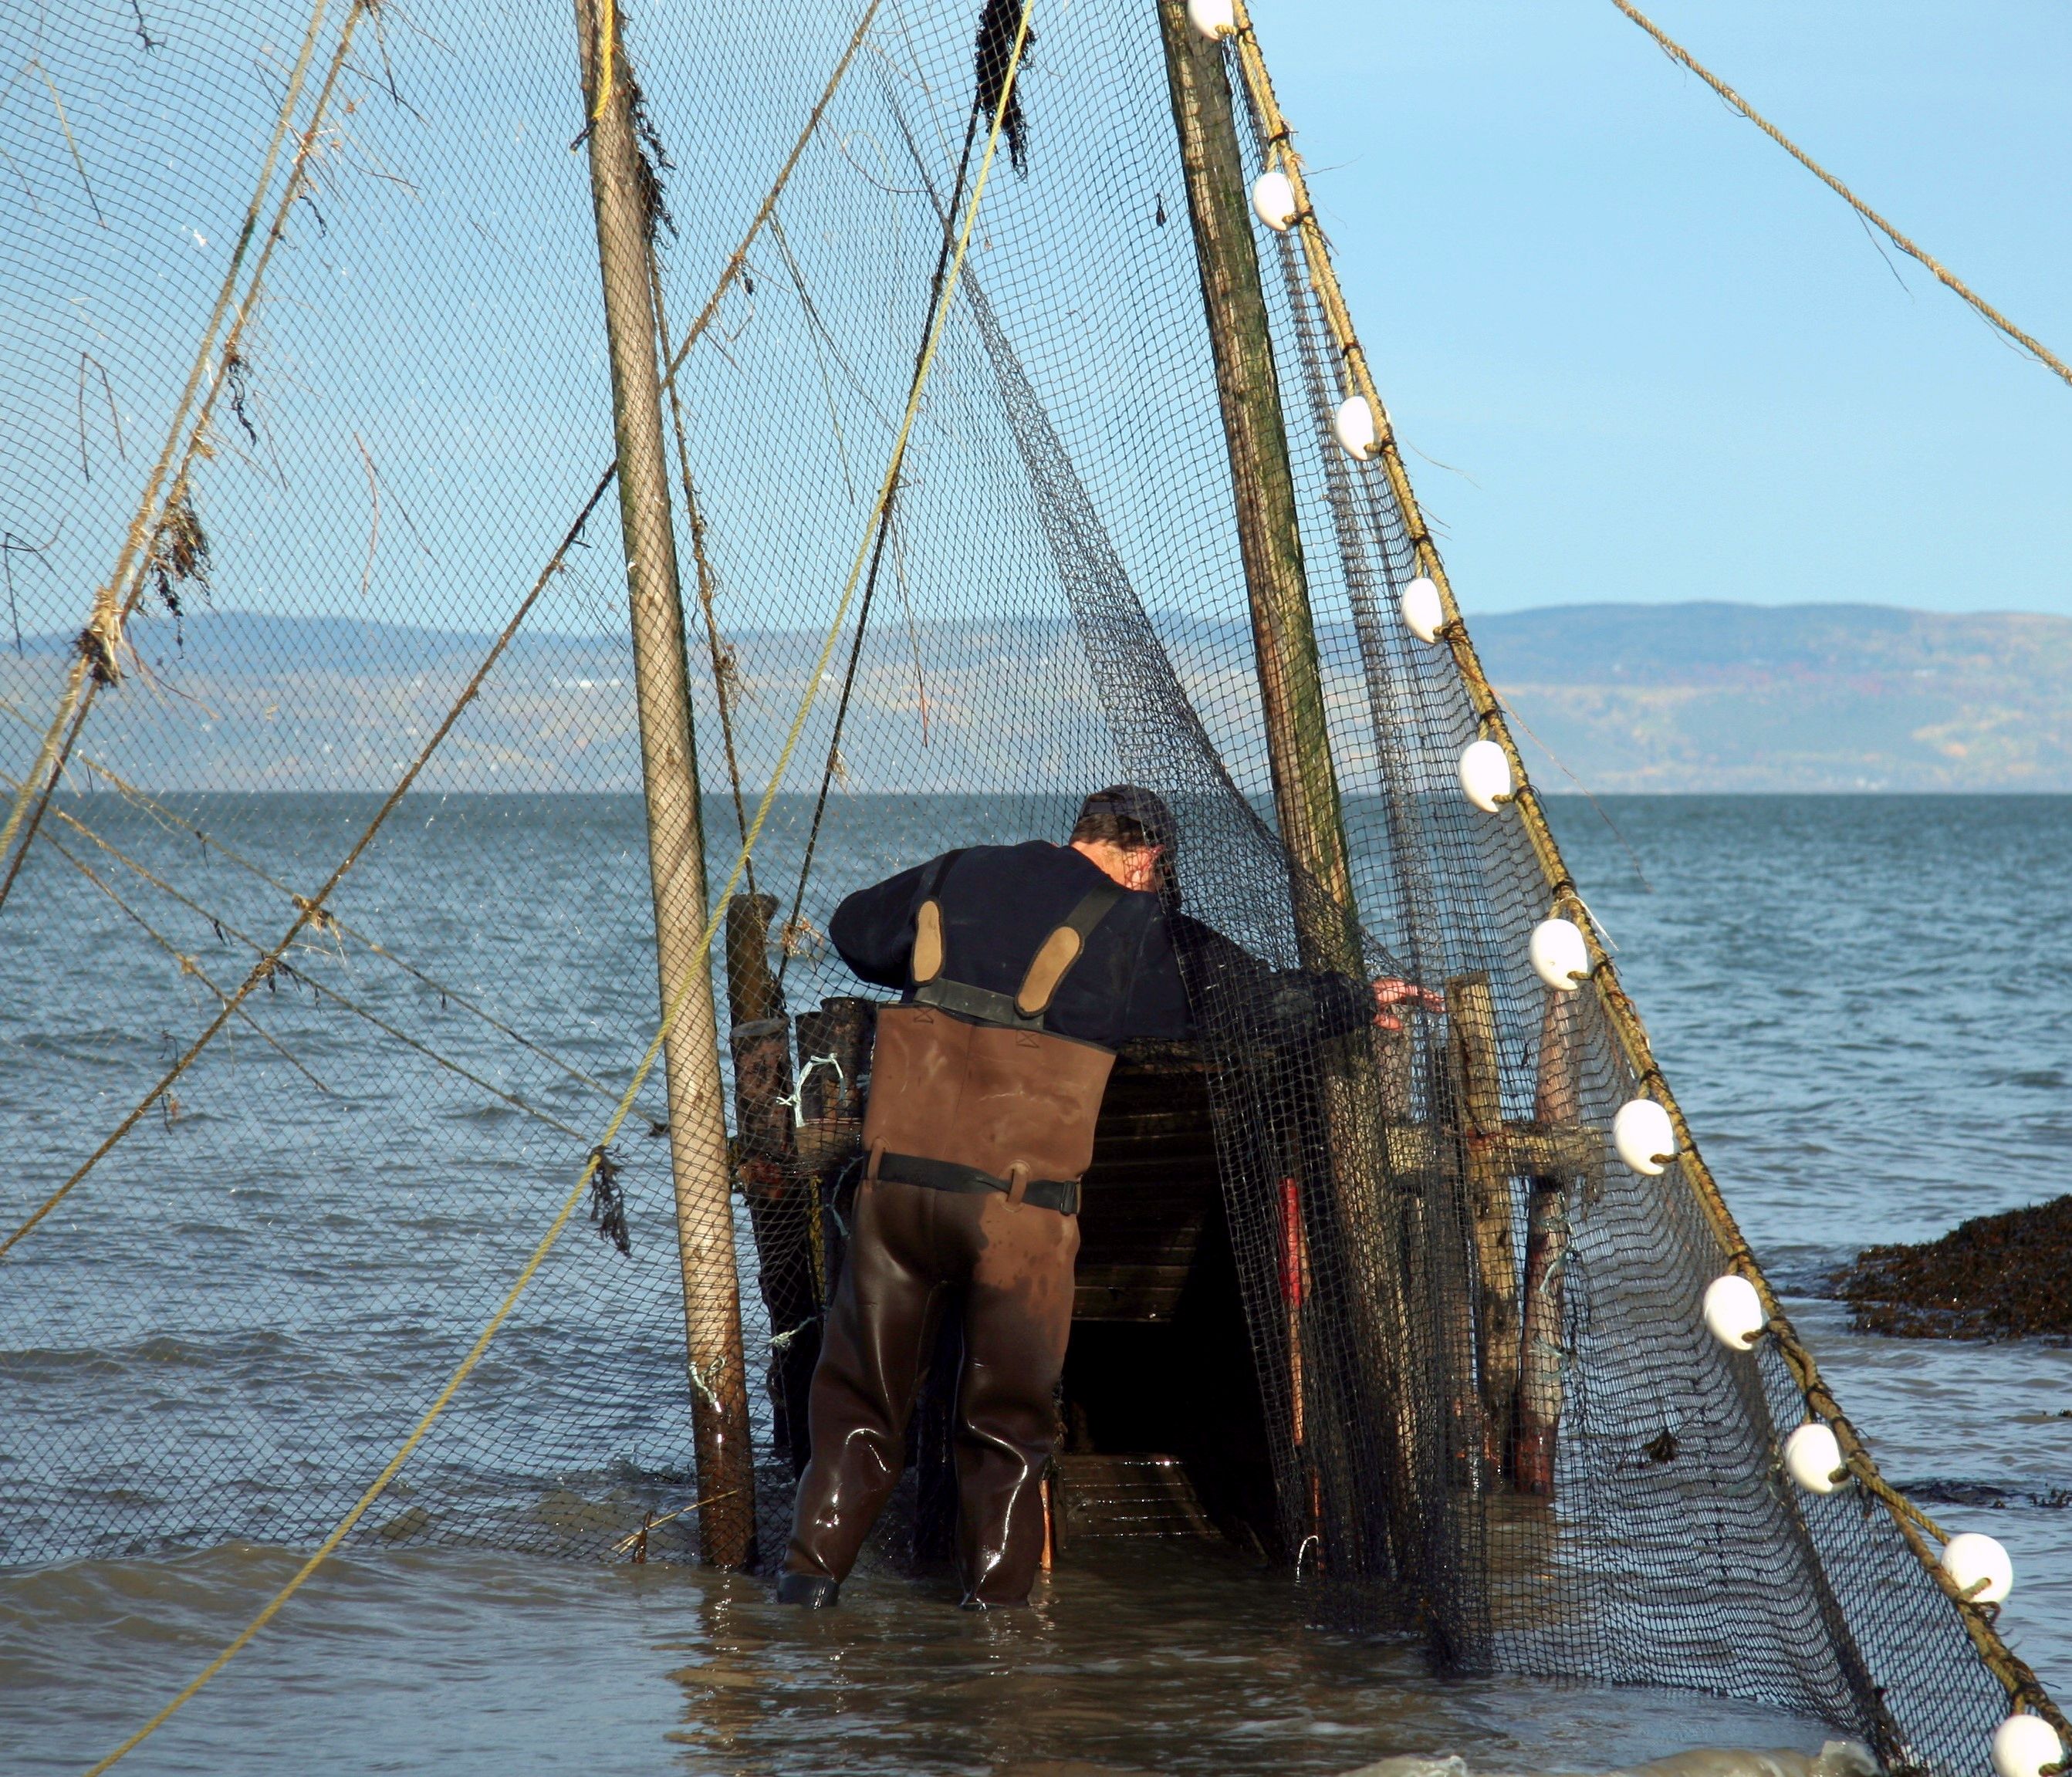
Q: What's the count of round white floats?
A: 11